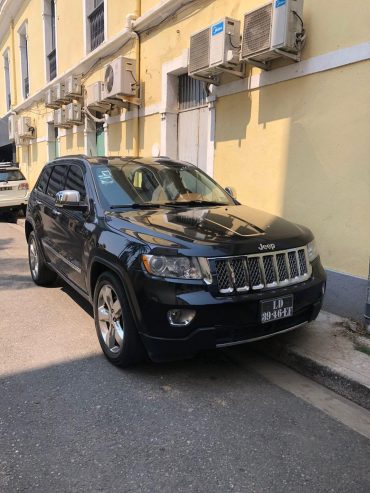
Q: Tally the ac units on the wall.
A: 11